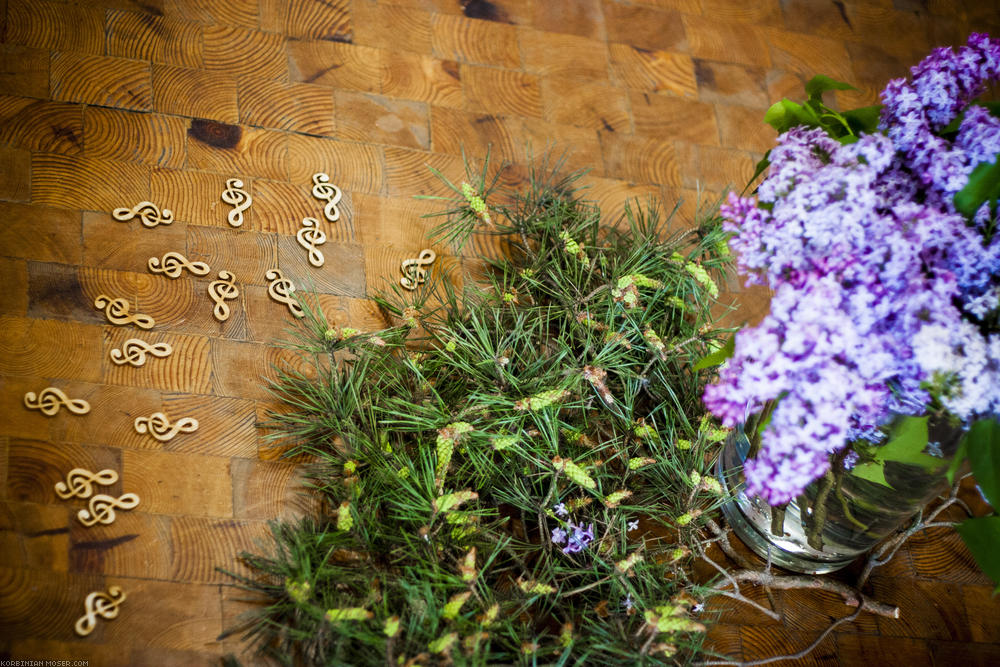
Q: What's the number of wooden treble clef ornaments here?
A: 15